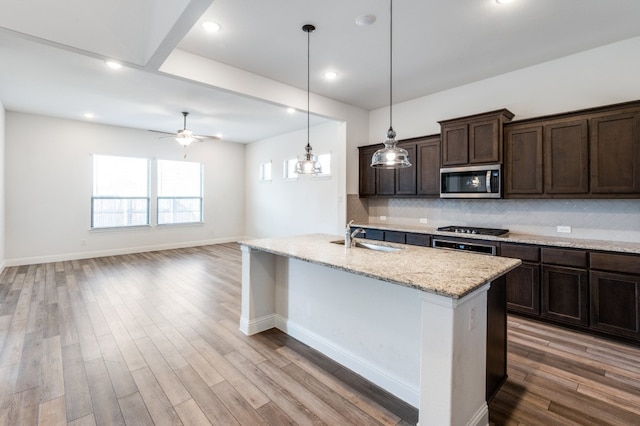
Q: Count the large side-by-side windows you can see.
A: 2